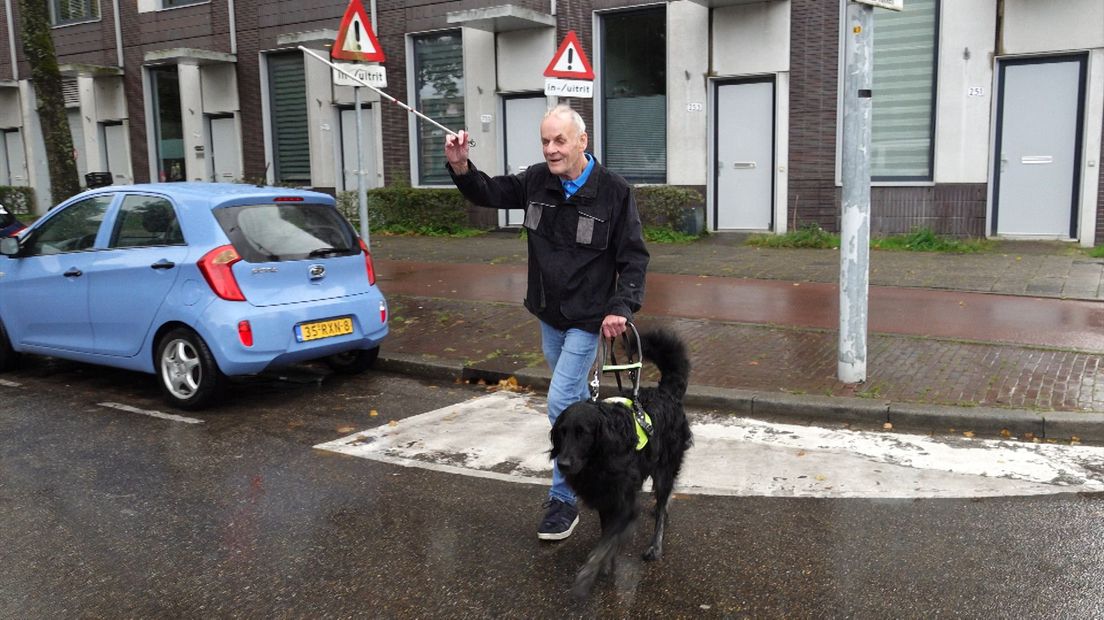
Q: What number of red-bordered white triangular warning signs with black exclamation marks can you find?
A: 2